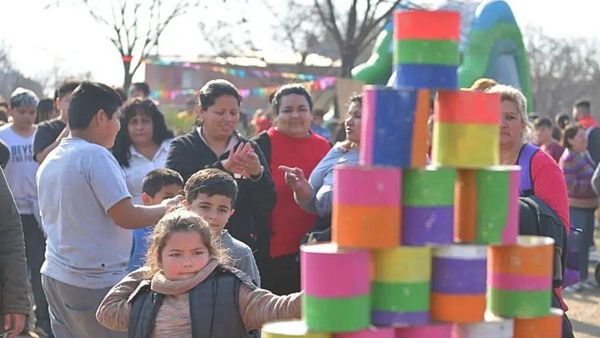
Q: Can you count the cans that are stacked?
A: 15